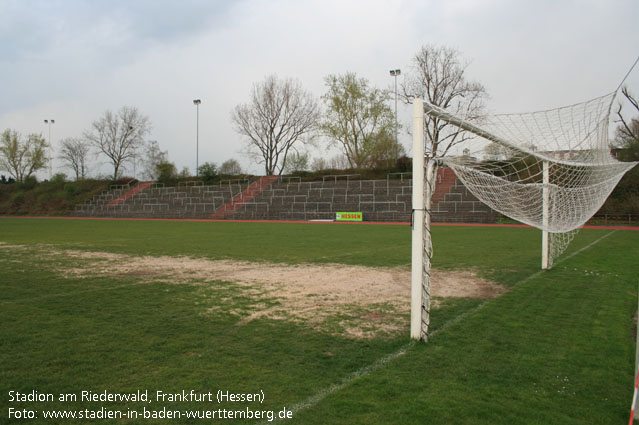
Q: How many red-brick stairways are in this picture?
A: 3